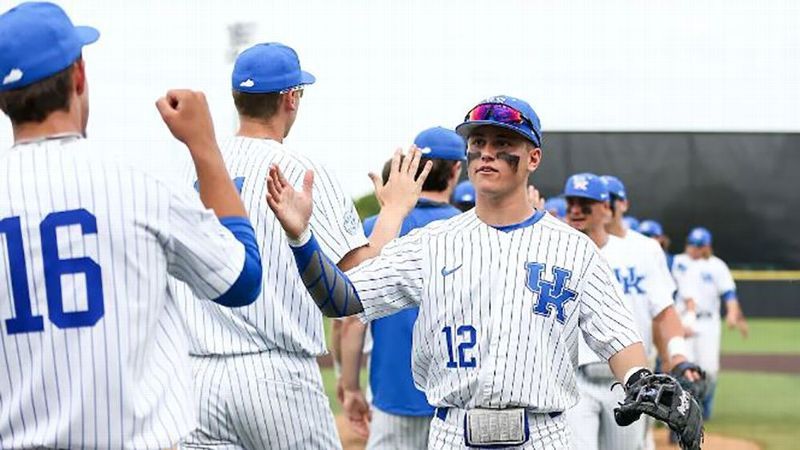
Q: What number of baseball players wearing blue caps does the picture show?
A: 11